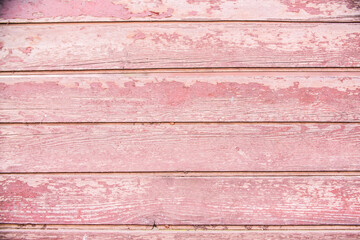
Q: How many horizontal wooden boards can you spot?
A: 6